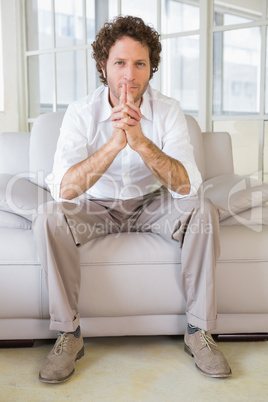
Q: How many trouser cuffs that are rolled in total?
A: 2